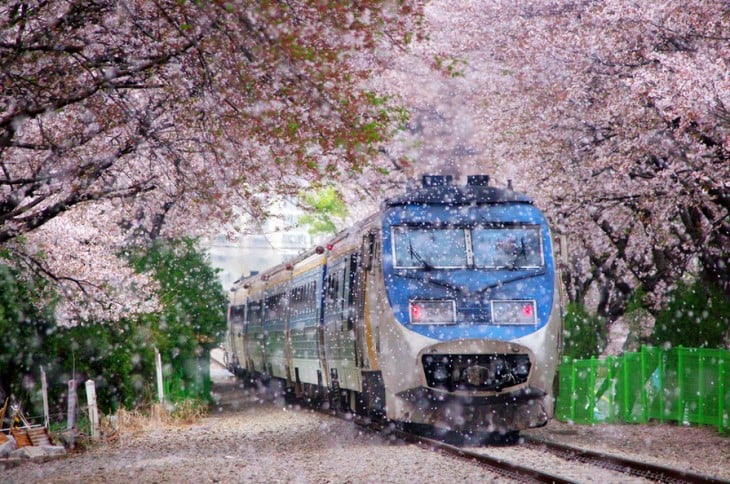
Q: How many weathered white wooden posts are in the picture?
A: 4